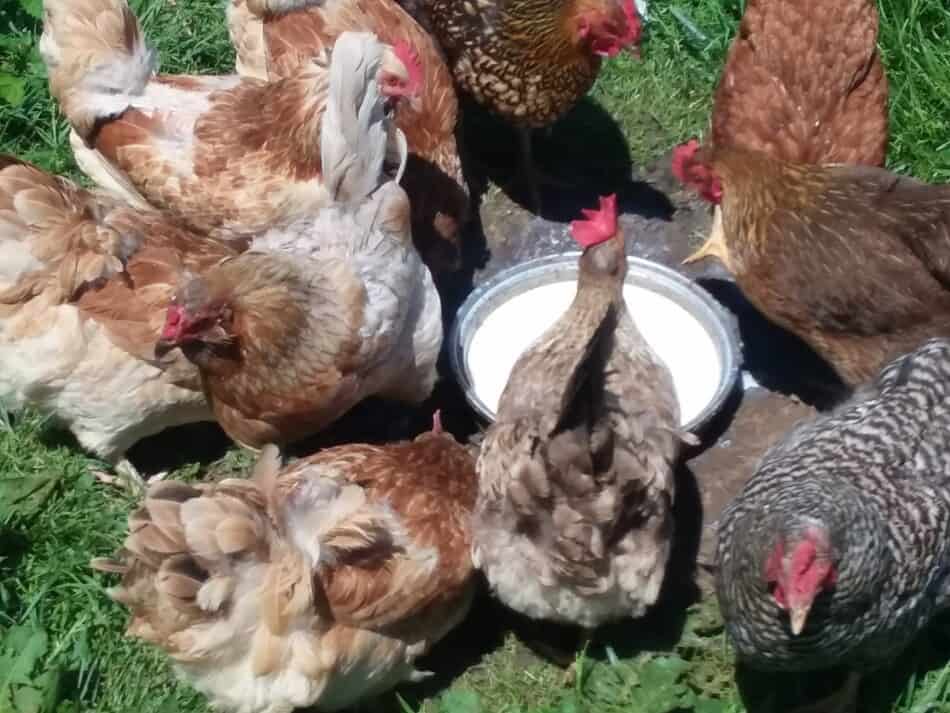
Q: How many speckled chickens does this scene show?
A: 2